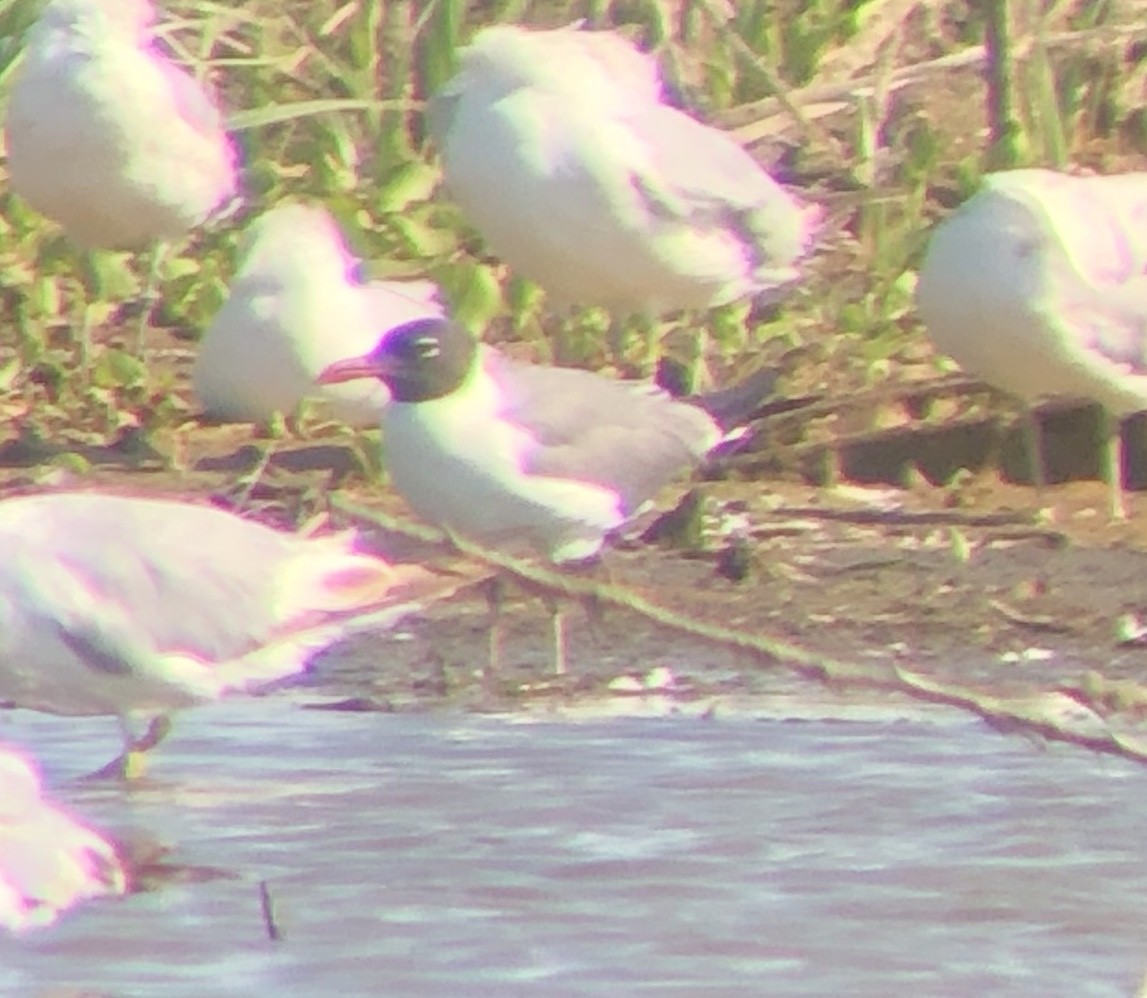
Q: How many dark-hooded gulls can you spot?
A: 1